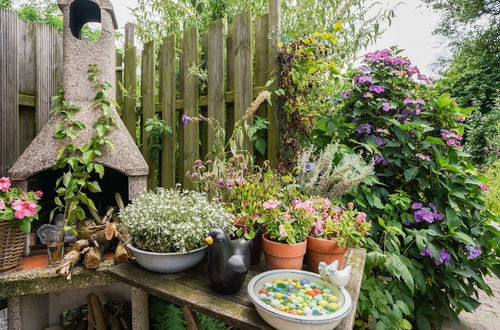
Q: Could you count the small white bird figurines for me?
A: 2